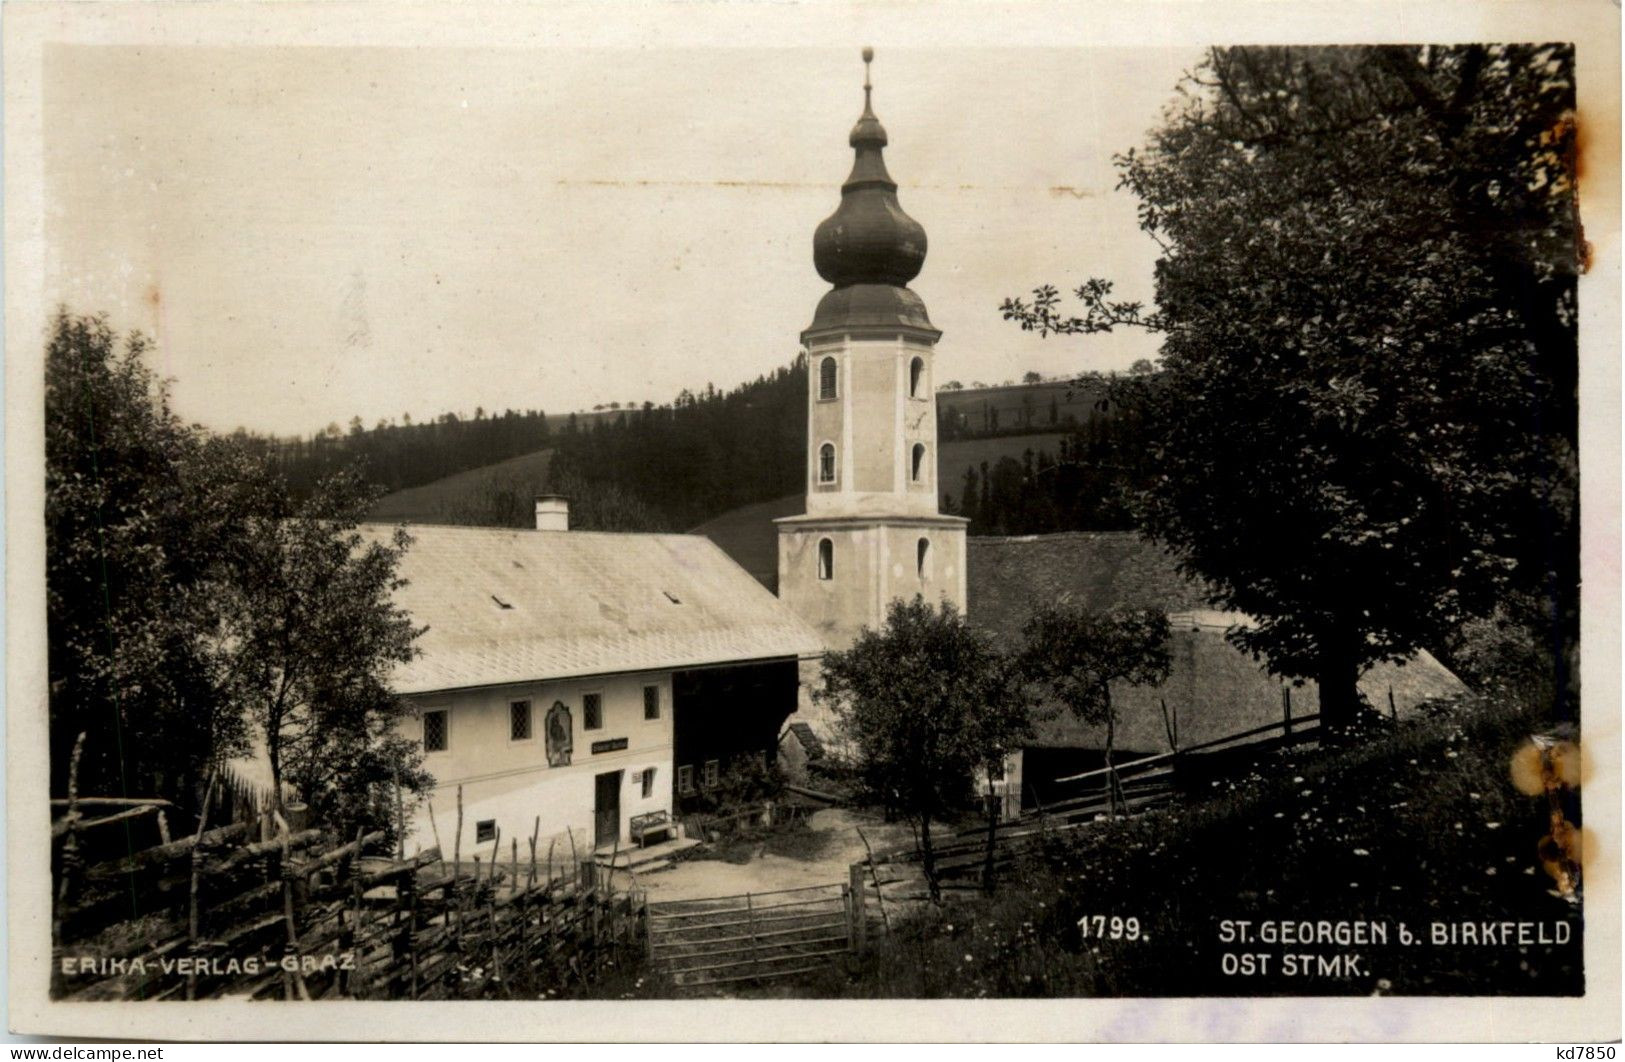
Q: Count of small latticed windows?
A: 4